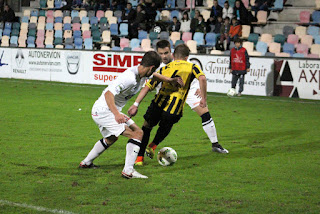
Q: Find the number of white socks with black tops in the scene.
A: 3